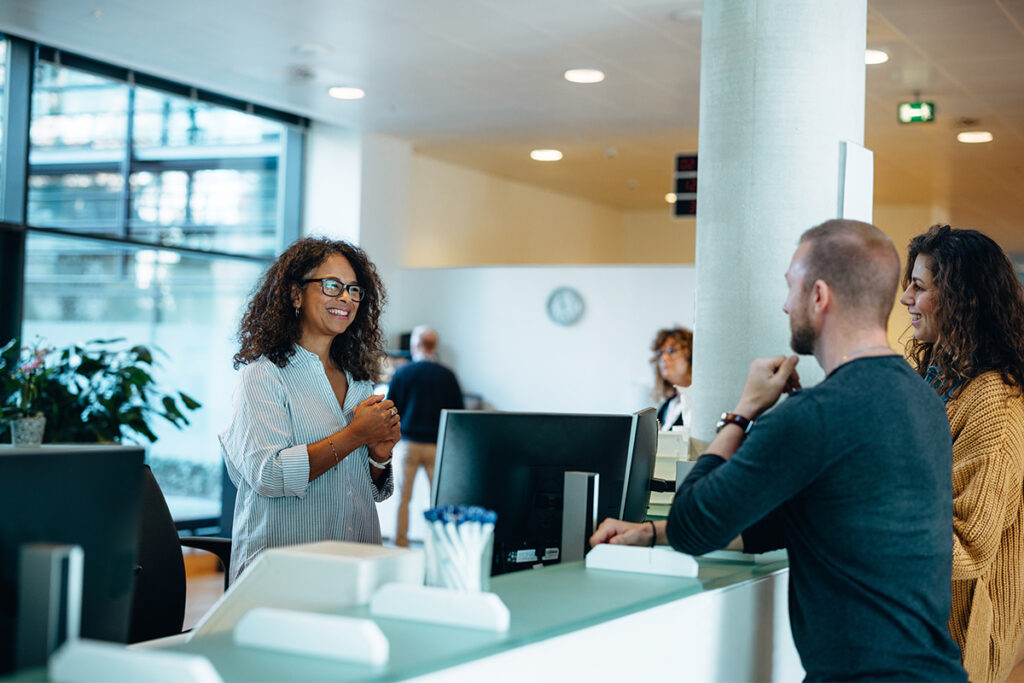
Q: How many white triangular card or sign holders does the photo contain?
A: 4